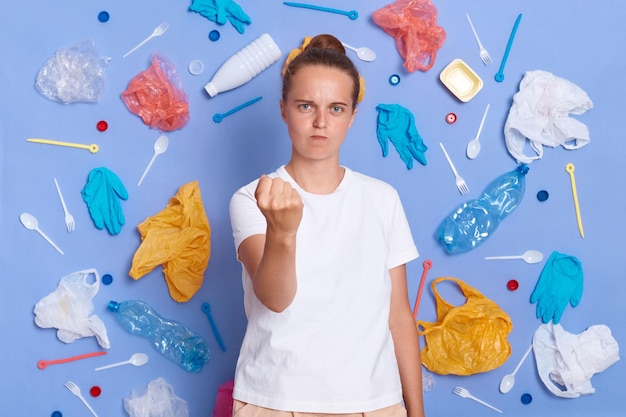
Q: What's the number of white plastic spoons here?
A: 7